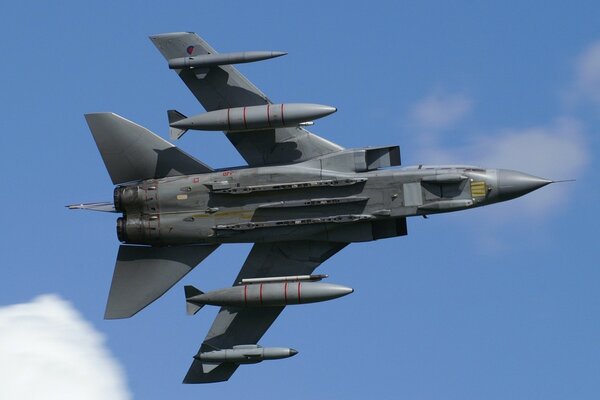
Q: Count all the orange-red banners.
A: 8